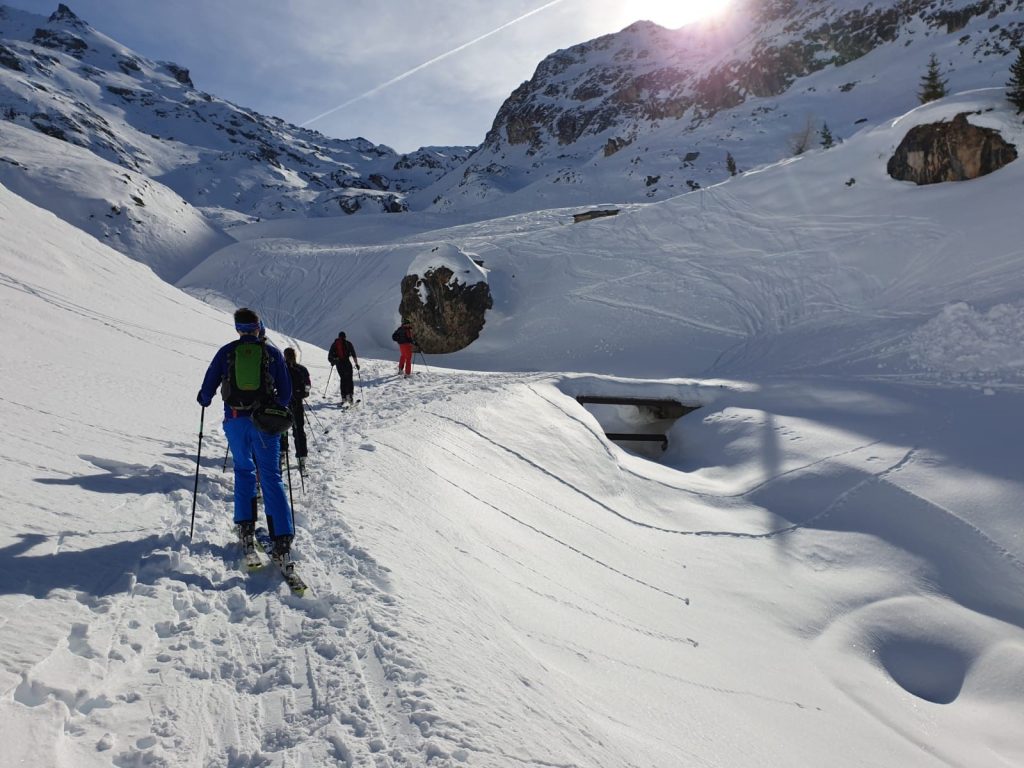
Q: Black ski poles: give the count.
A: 10